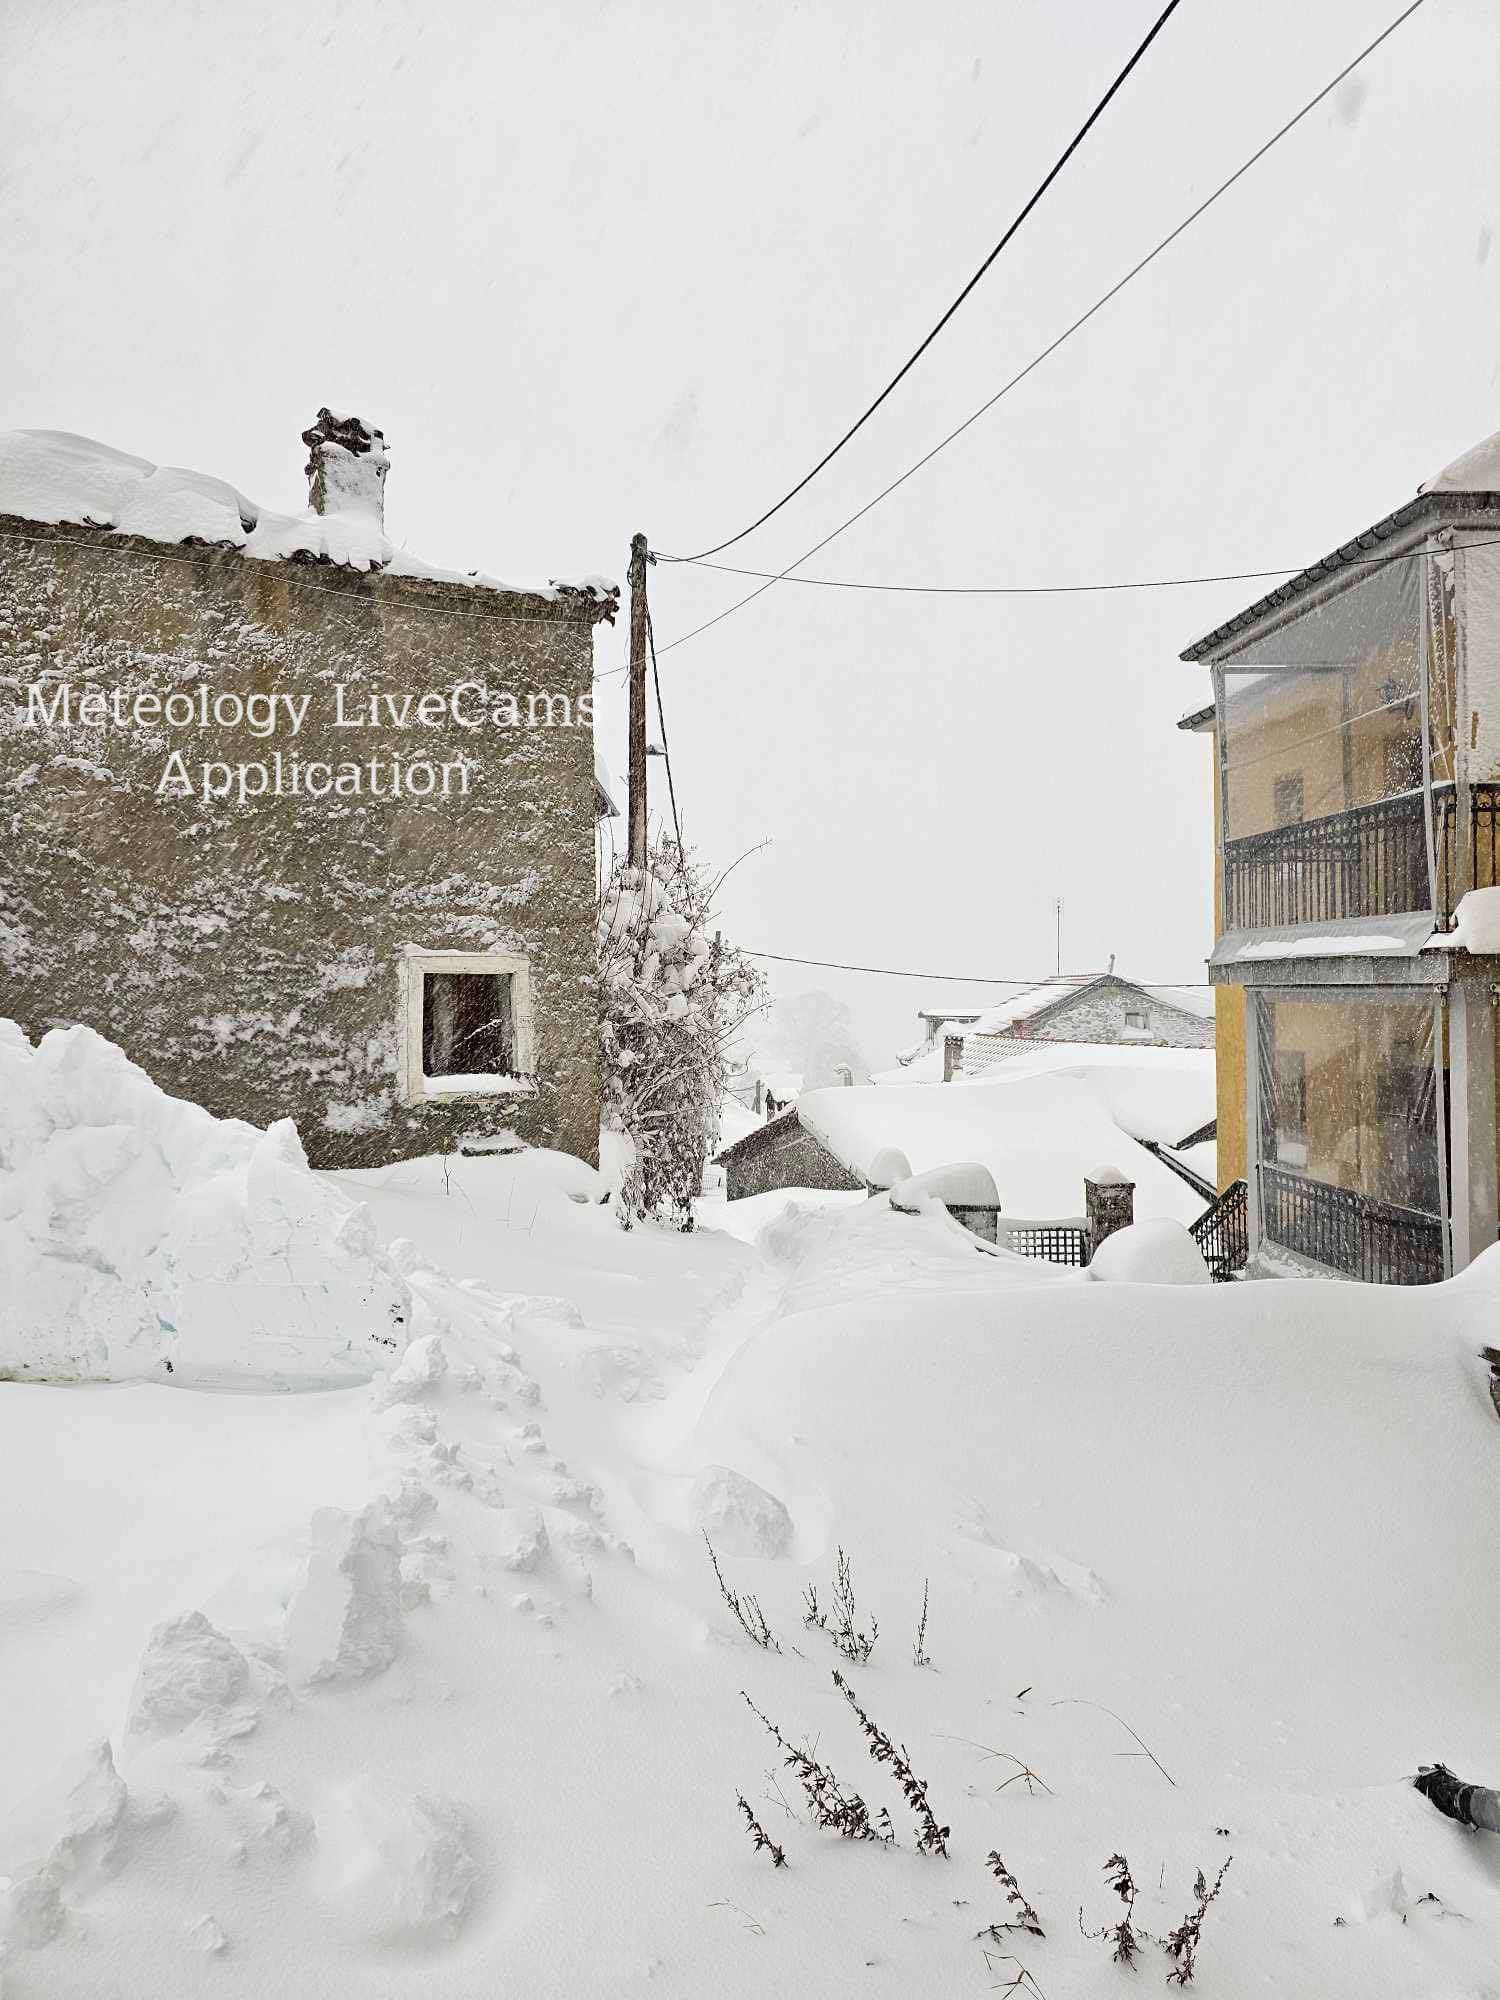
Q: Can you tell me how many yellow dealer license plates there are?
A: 0